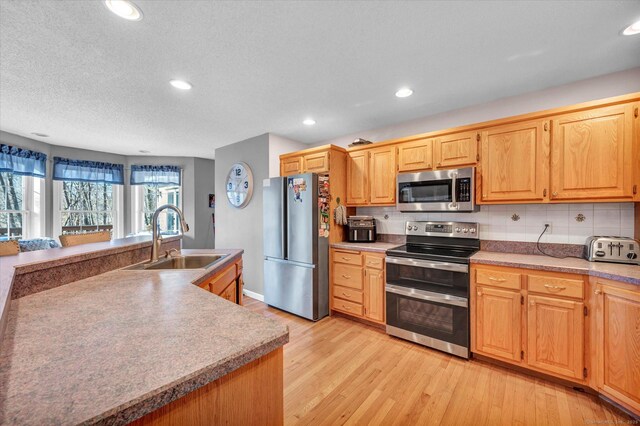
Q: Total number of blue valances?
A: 3